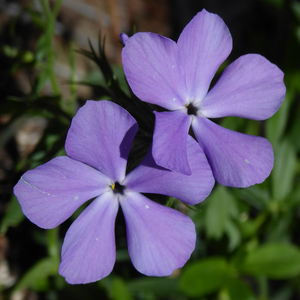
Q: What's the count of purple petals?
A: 10